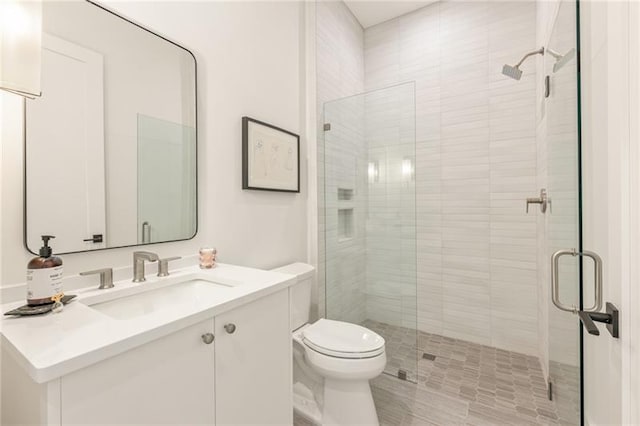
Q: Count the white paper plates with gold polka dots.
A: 0